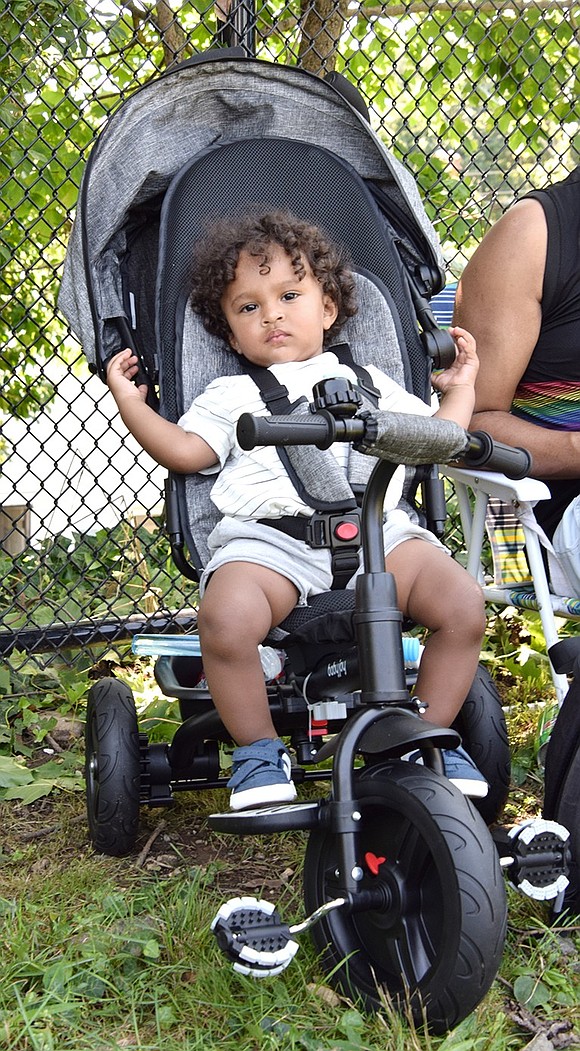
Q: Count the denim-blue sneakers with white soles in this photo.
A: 2